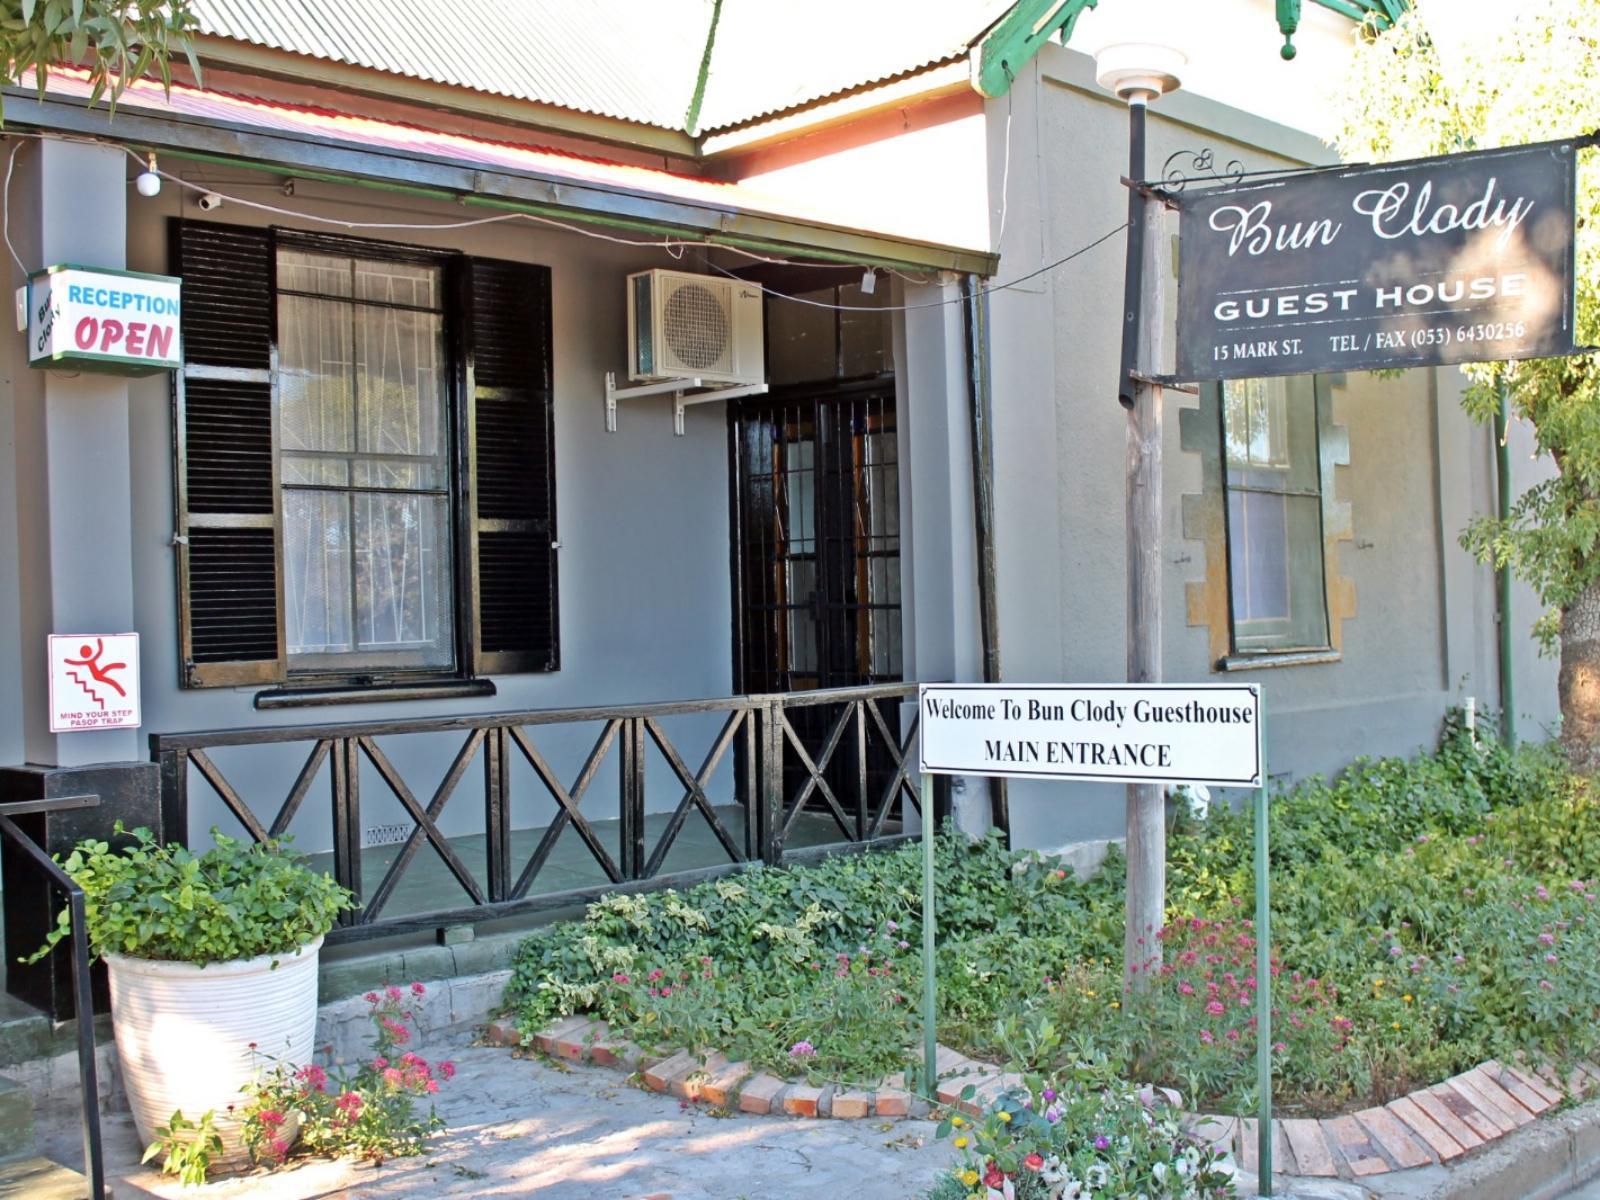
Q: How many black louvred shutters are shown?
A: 2